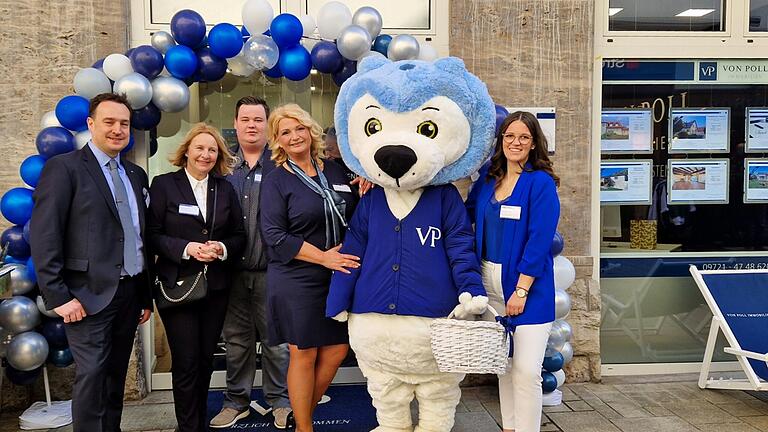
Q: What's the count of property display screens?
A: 6